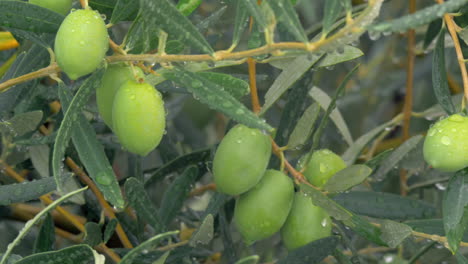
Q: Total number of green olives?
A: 9